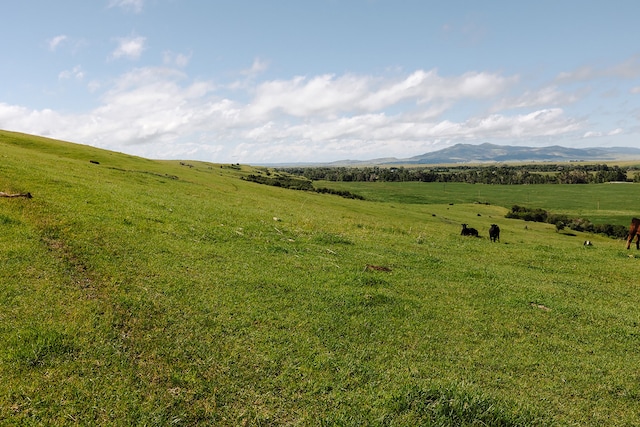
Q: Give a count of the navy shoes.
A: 0